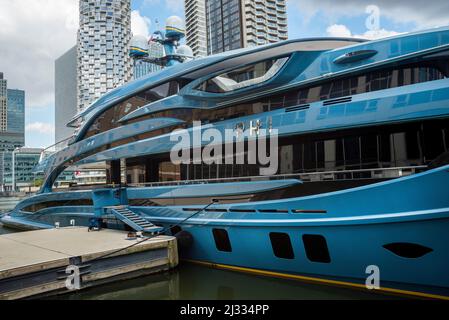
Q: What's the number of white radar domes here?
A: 3